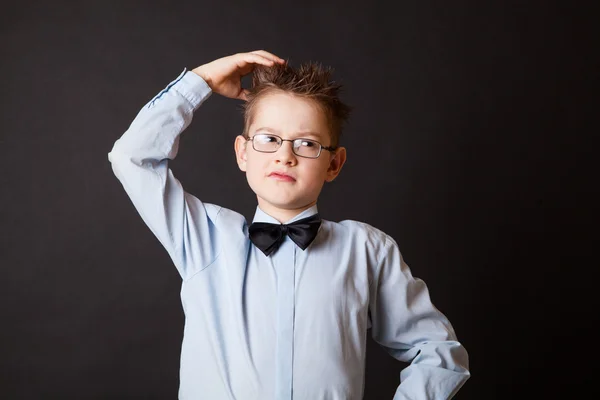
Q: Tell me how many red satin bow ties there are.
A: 0